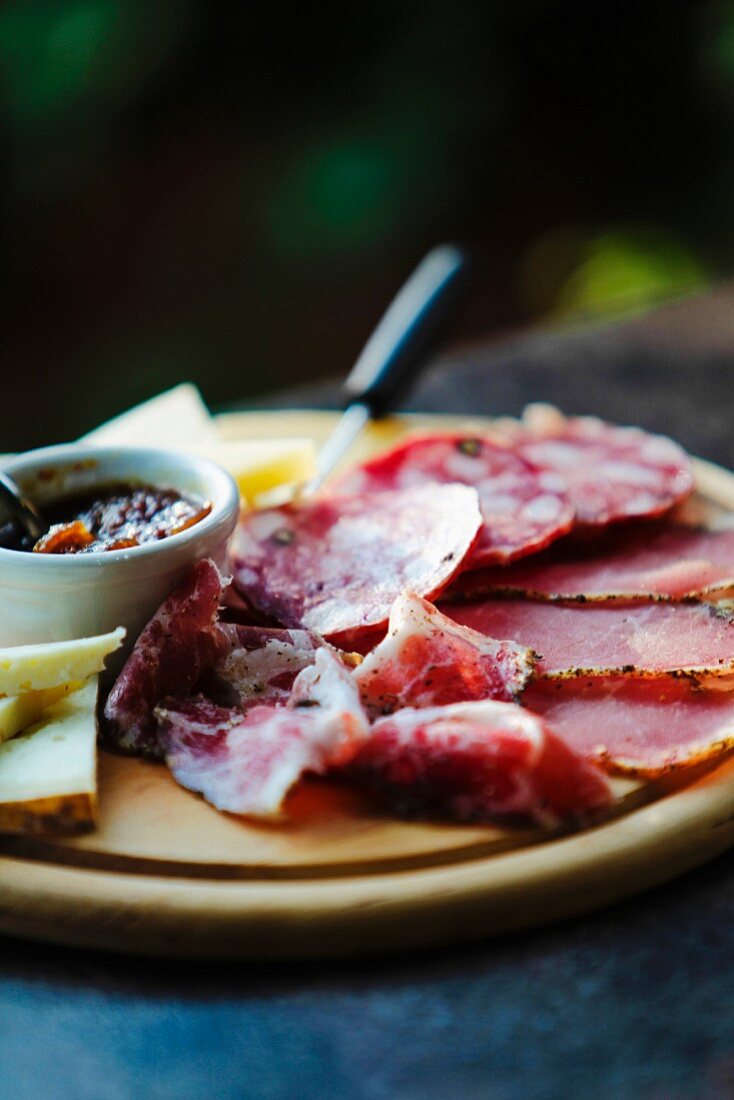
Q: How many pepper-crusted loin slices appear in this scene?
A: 3